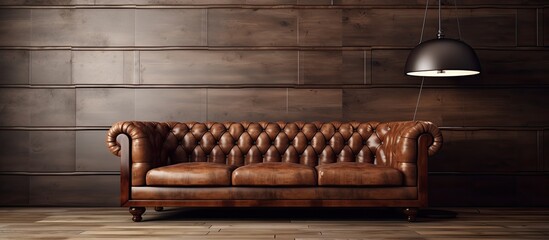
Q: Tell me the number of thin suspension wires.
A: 3